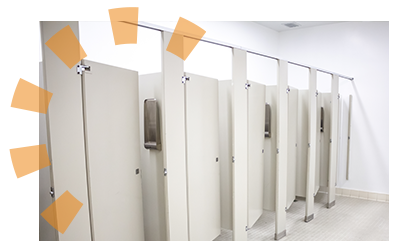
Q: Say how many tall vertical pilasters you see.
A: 6